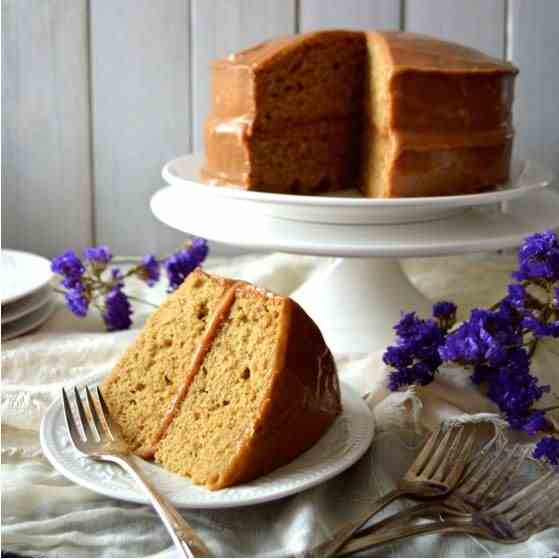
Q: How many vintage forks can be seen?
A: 4